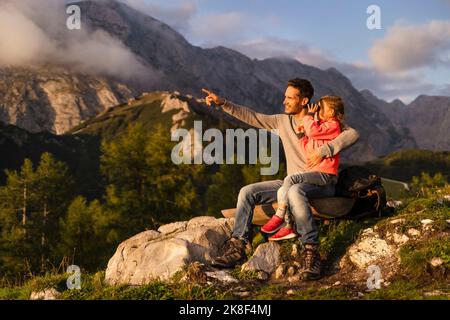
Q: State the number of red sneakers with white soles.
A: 2